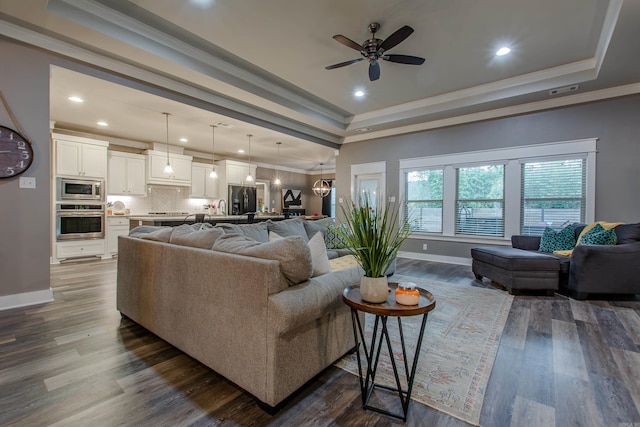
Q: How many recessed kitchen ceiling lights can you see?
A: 4